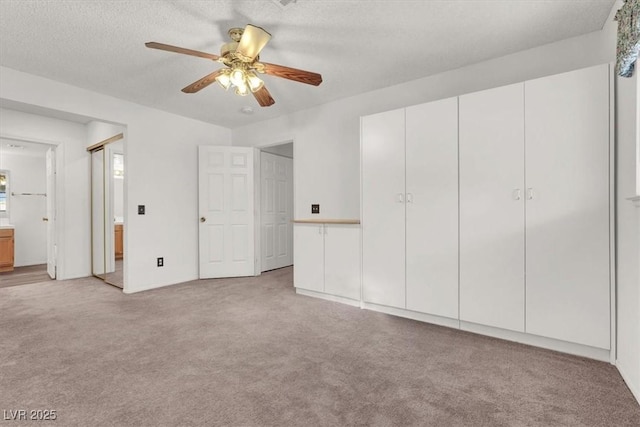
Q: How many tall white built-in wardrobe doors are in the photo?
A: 4